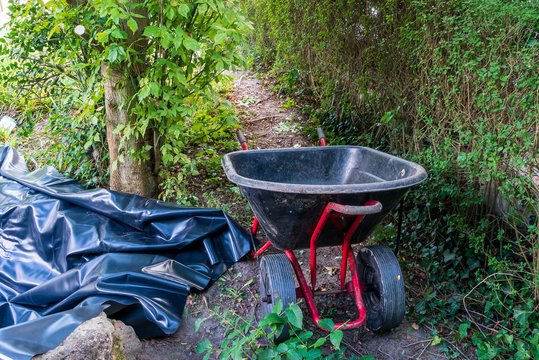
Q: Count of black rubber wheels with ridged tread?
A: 2